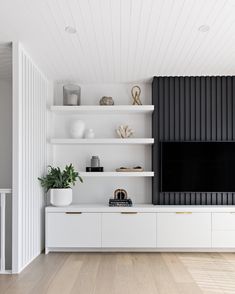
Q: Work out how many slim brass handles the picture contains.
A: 3